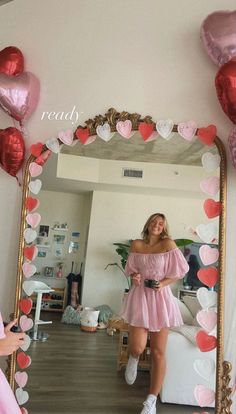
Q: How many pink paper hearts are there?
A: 12